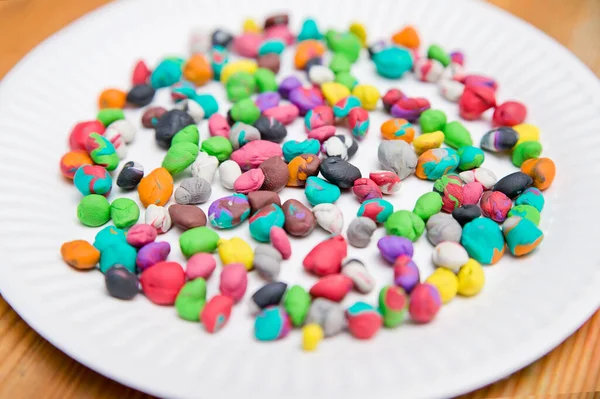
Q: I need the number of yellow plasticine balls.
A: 11